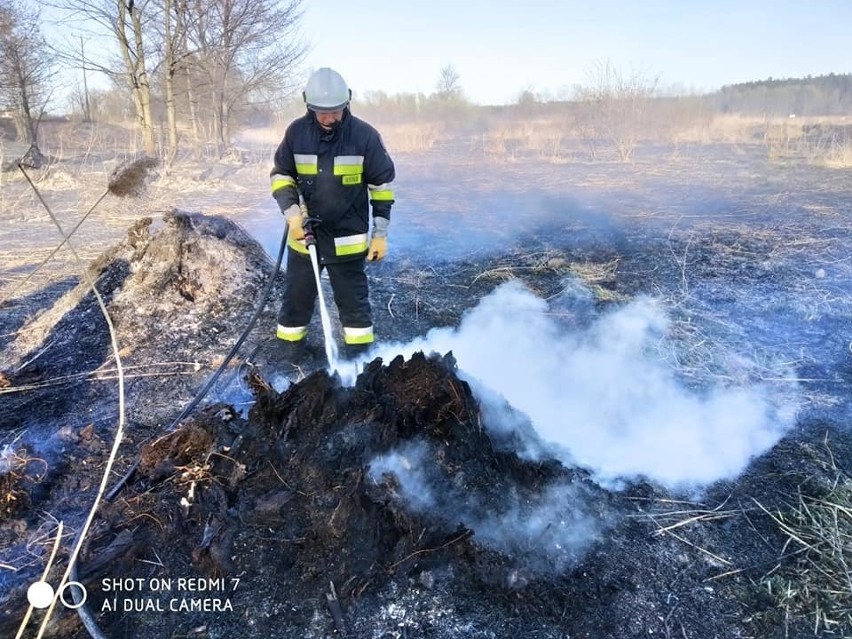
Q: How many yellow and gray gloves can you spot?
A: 2